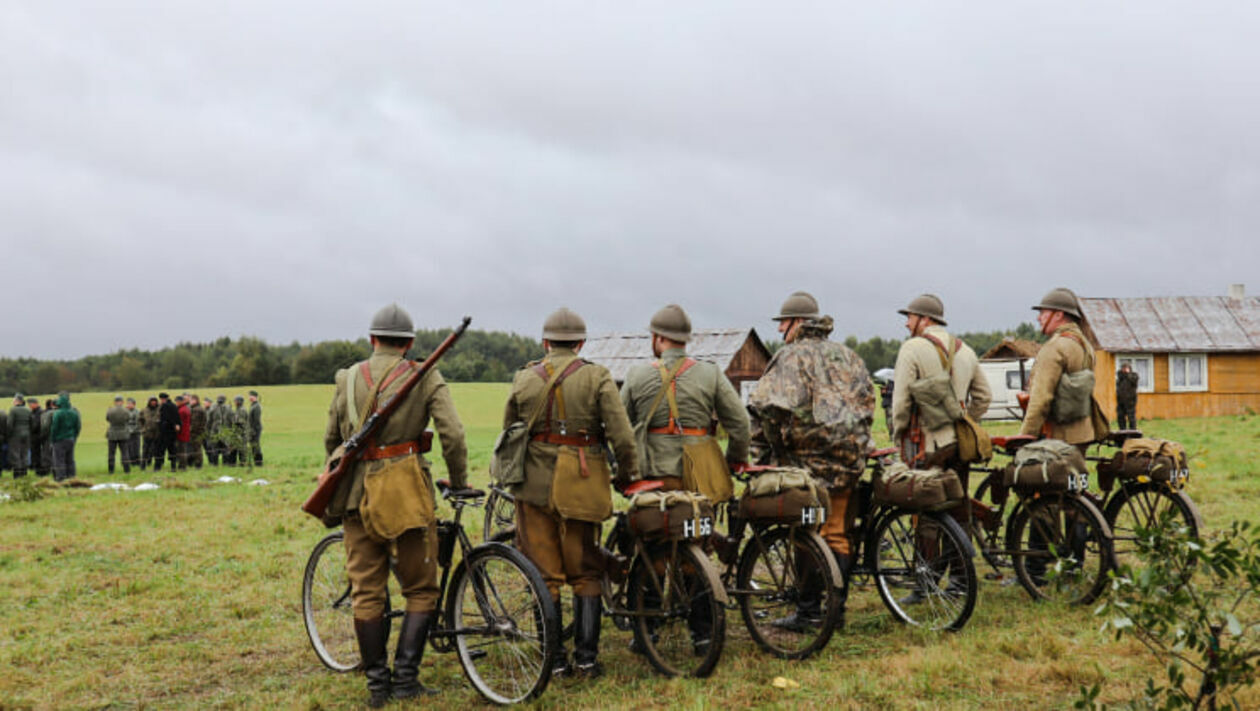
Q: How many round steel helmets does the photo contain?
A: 6